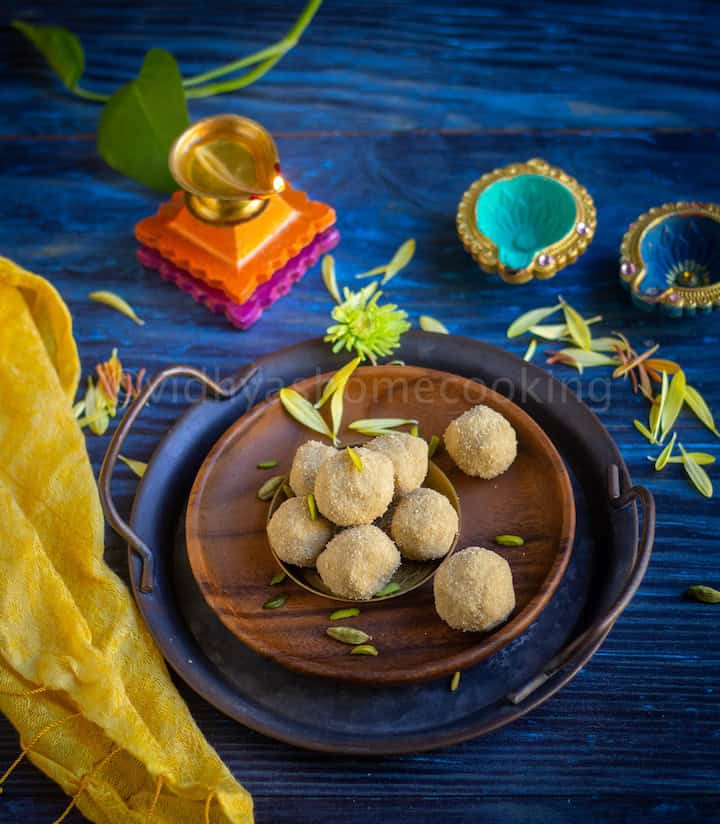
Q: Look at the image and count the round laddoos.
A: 8